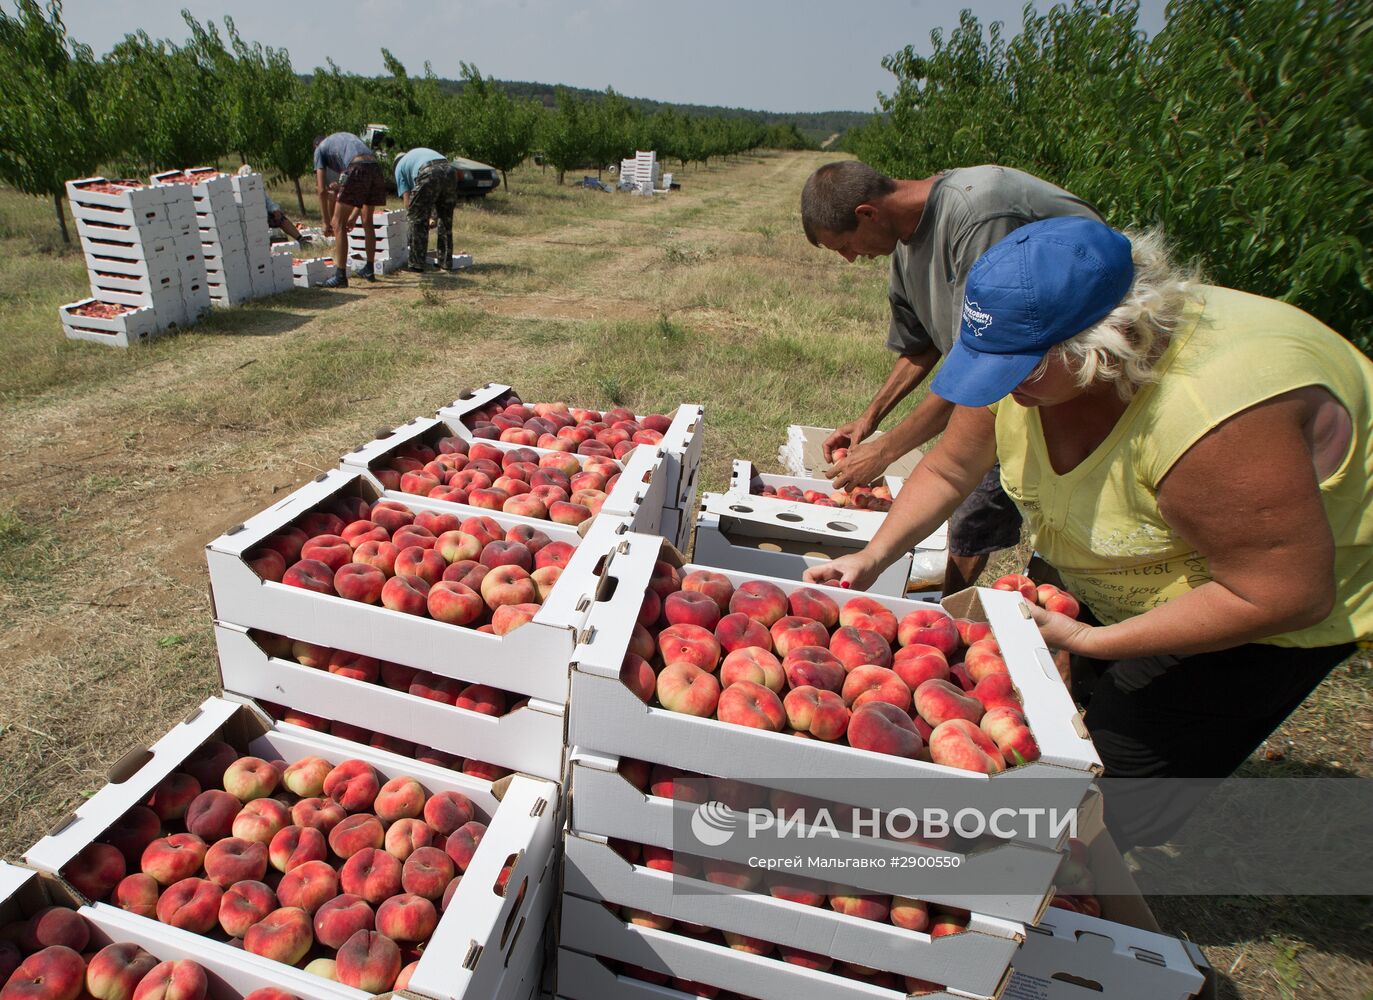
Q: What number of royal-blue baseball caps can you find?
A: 1